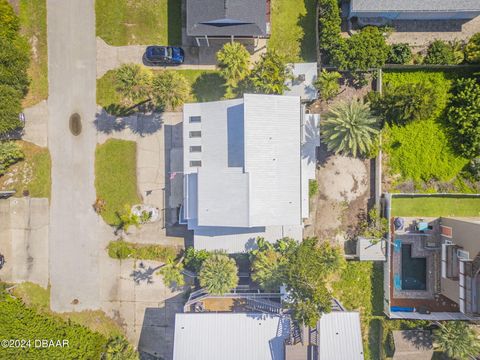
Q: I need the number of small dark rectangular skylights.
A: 4